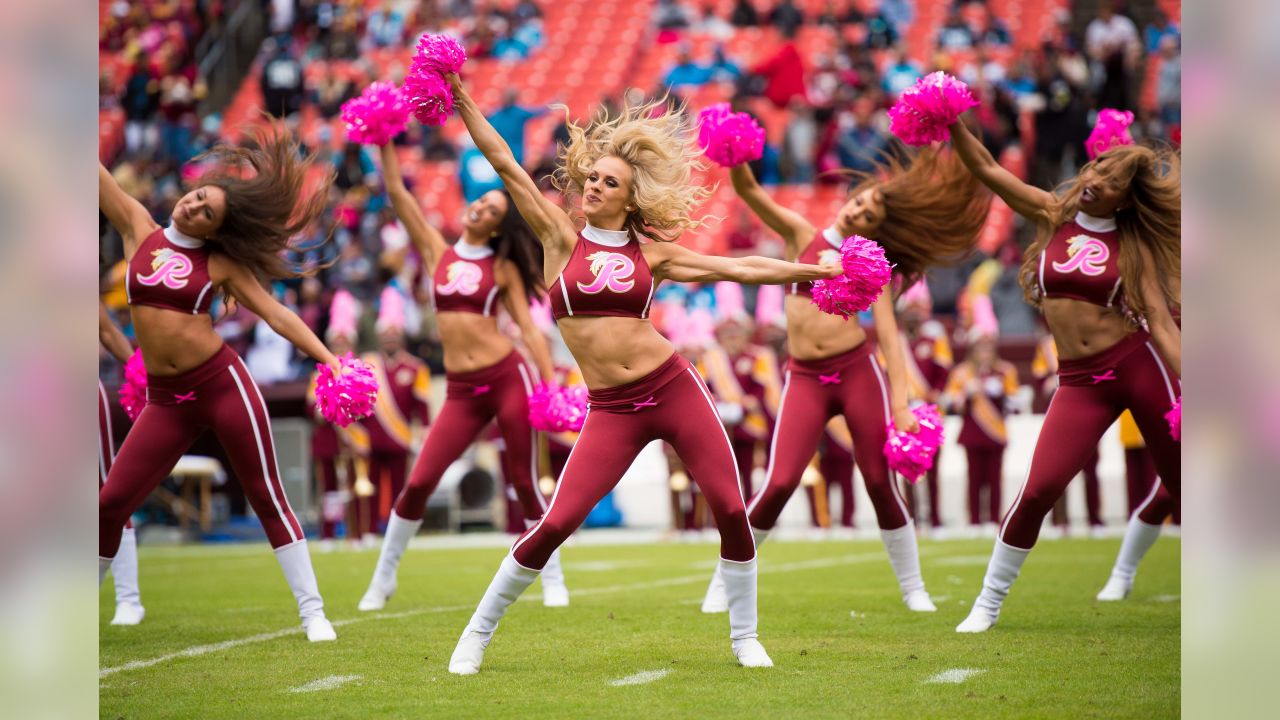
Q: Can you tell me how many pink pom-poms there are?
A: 11